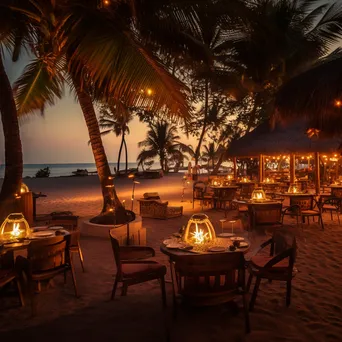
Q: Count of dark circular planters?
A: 1